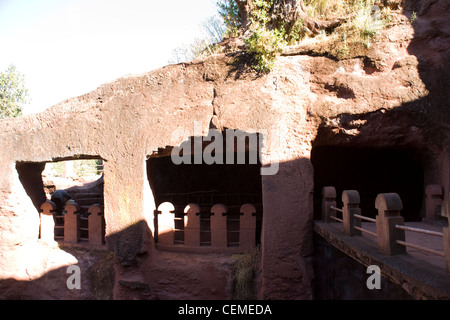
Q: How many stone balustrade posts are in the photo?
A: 12